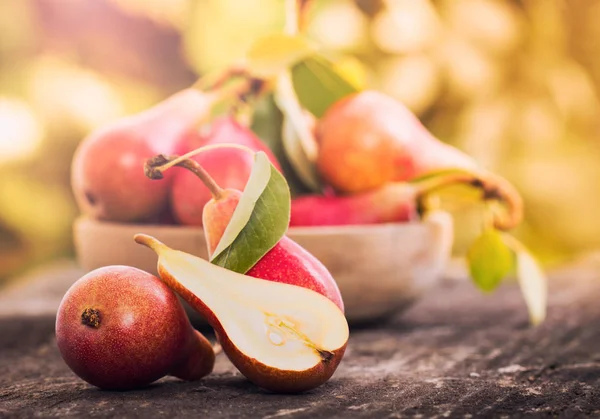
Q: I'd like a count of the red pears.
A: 7